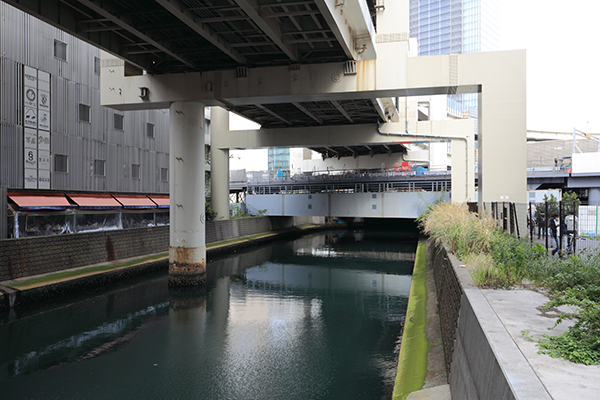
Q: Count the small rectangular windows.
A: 9